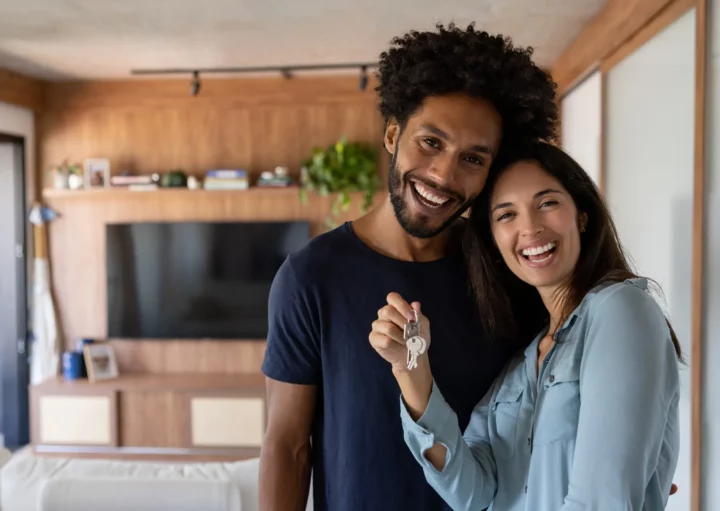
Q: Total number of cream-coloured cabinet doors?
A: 2